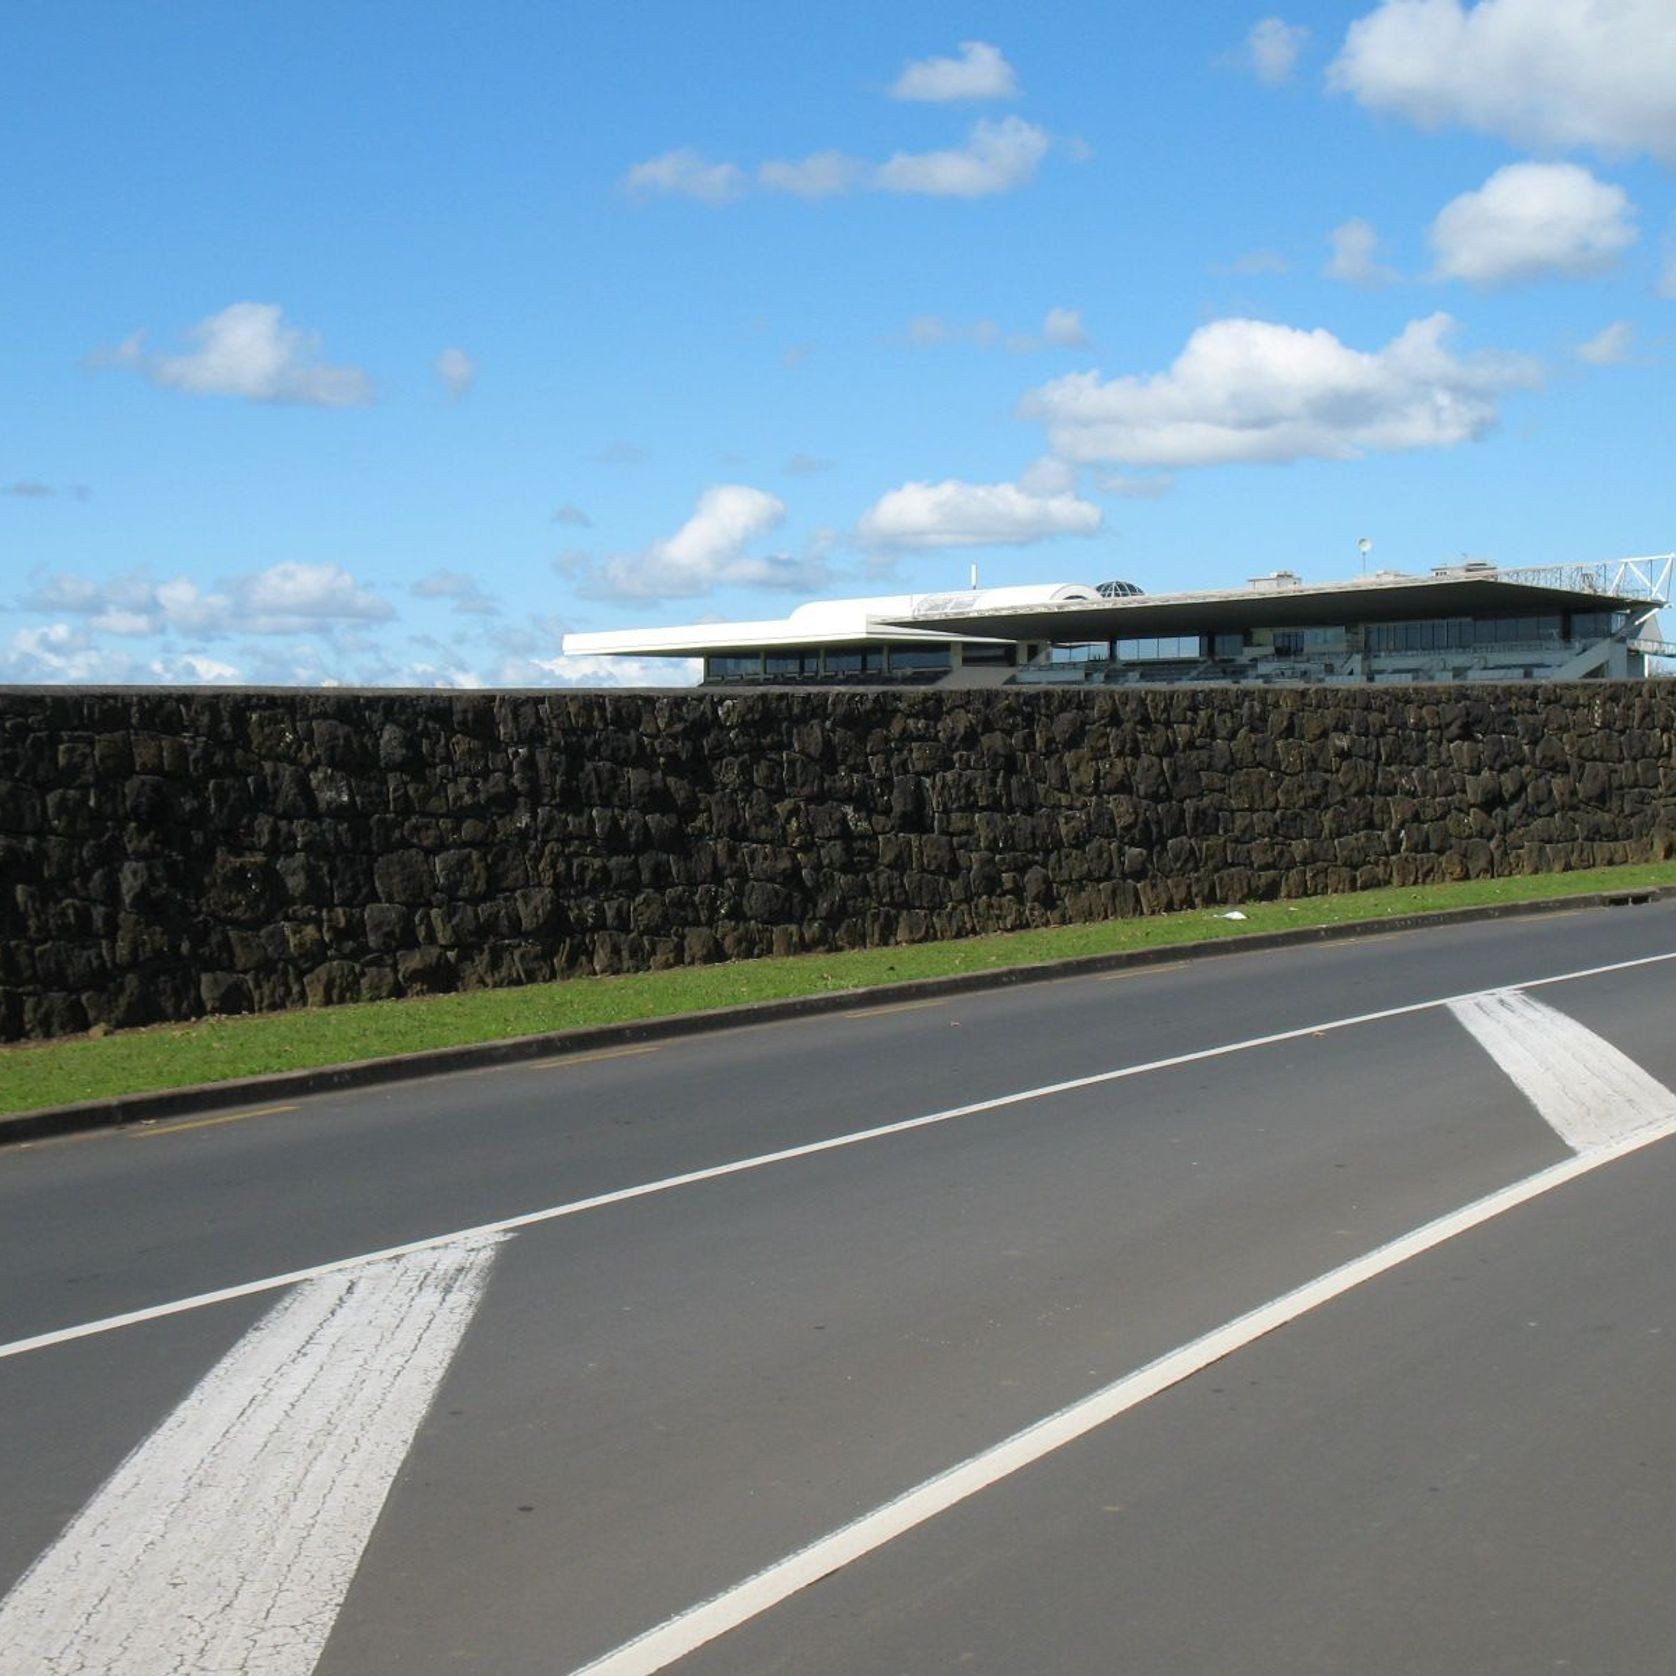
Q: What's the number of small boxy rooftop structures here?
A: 3